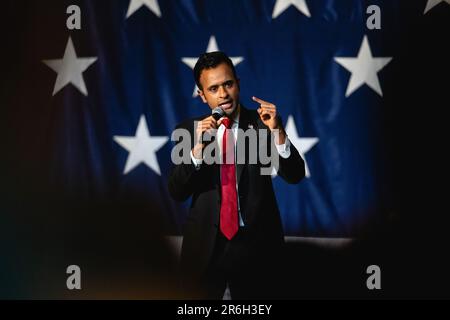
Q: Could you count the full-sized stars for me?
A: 3